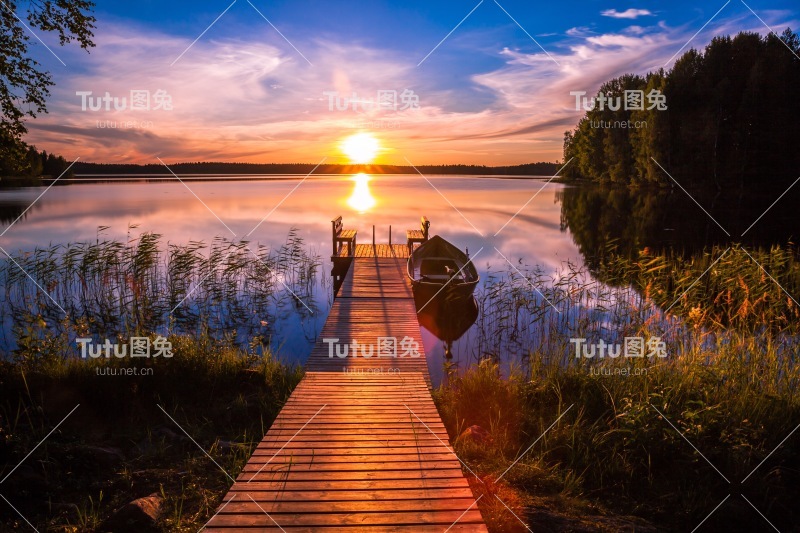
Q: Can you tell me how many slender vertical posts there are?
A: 2